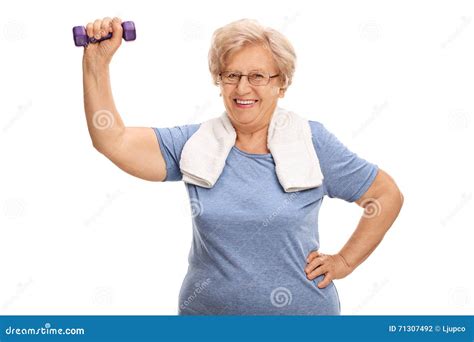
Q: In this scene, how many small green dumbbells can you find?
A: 0